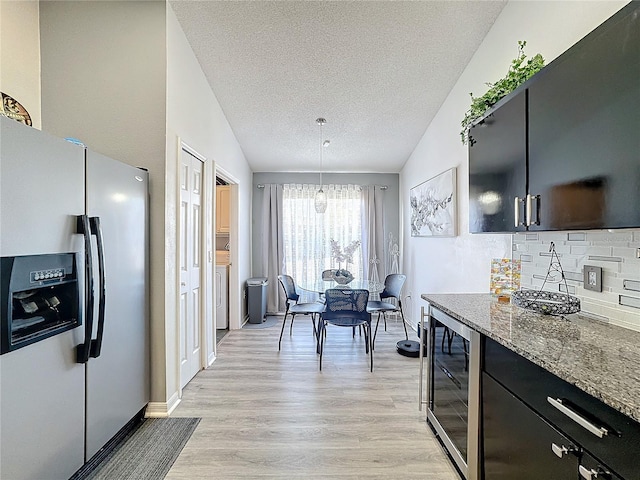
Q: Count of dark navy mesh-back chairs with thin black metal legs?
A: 4